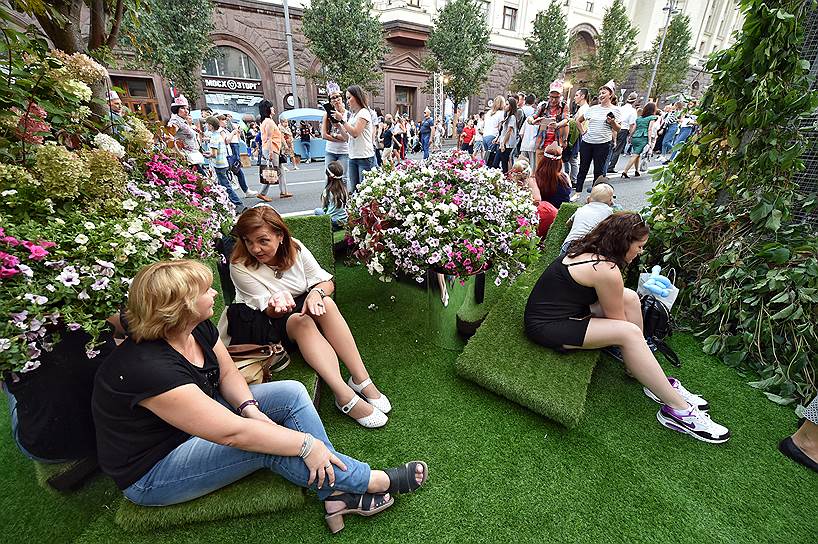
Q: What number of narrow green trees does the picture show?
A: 6